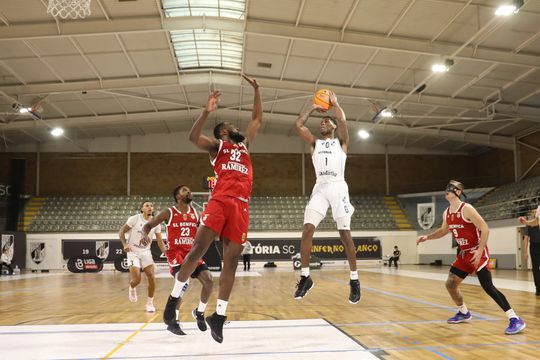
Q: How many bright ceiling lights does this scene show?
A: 6